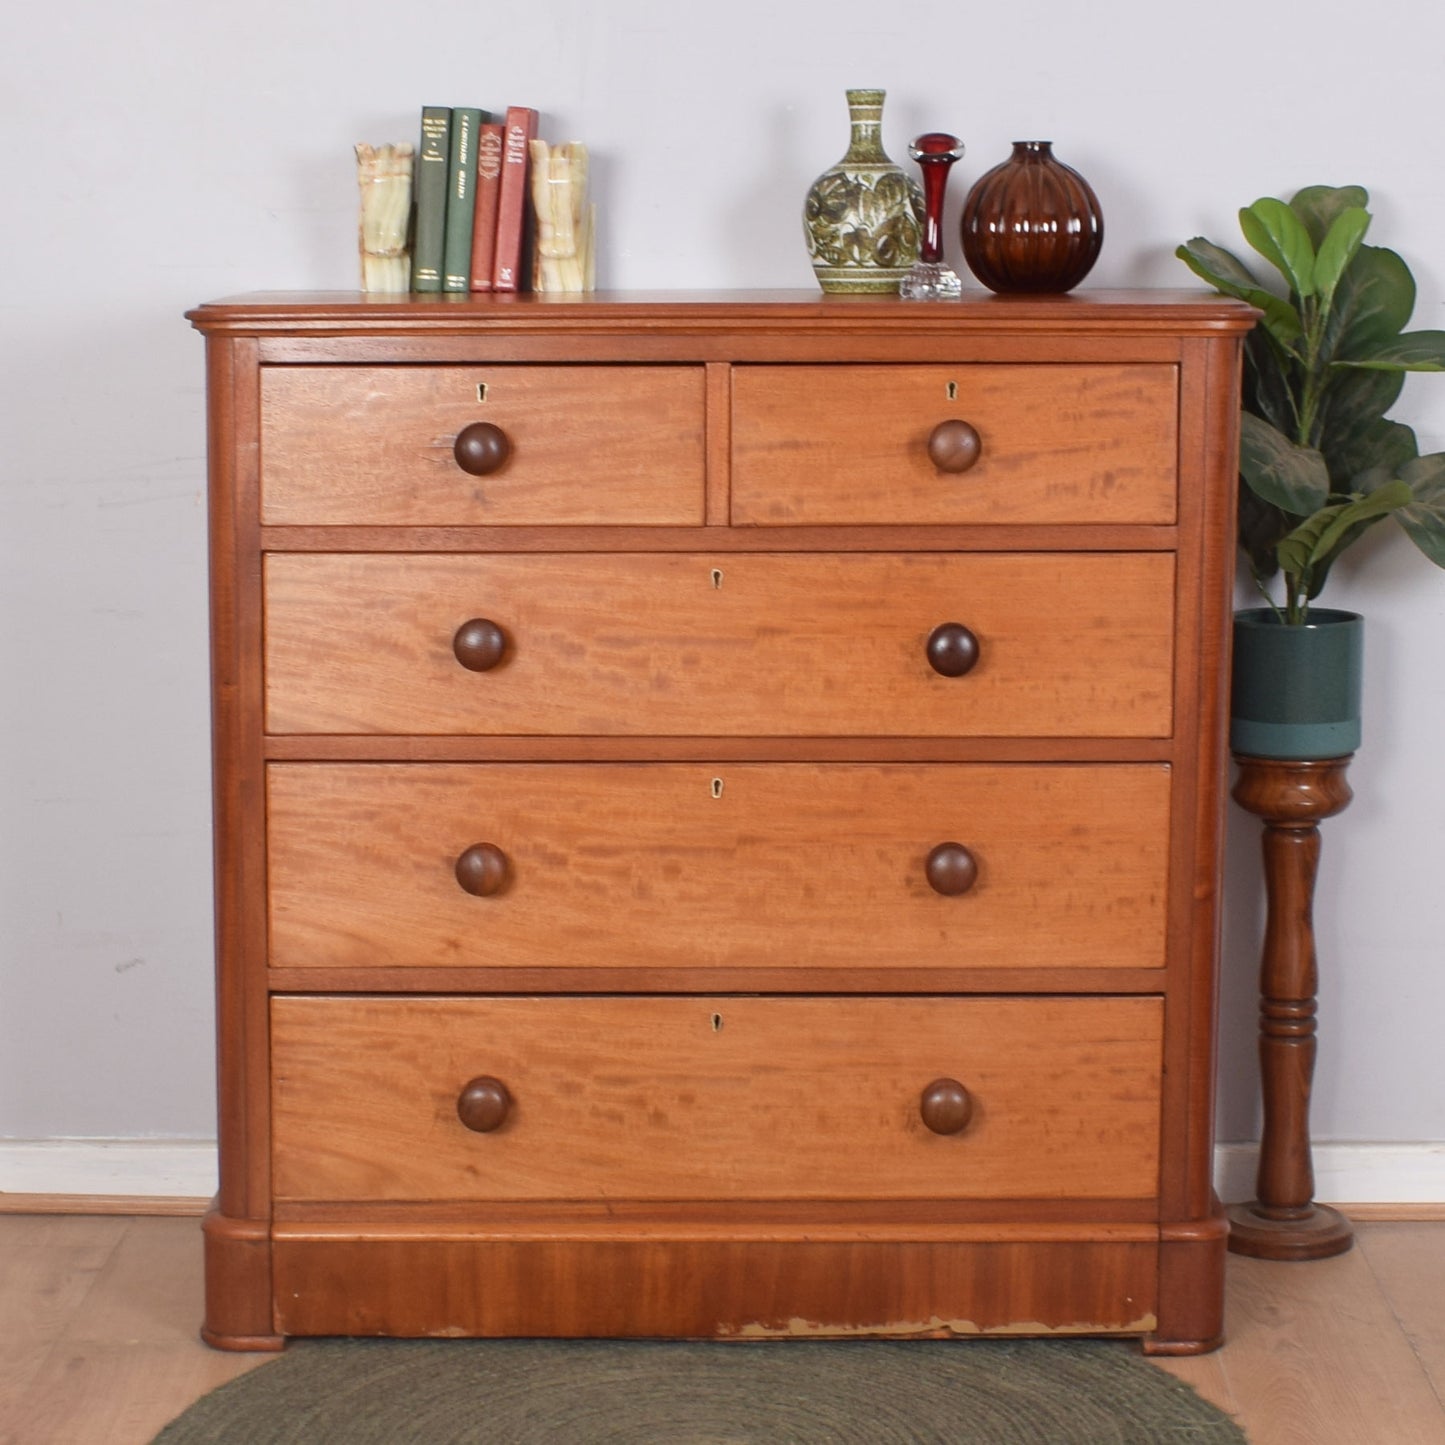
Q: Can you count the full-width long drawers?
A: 3